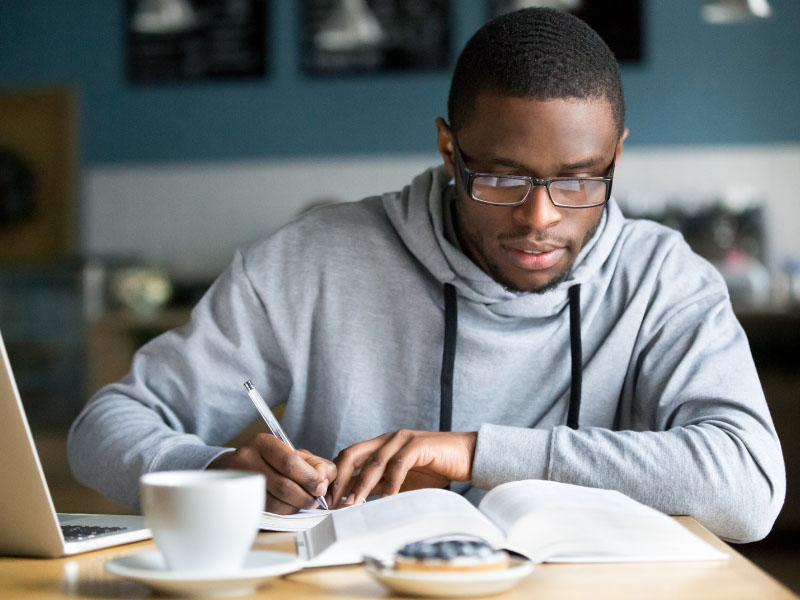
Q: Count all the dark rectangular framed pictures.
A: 3